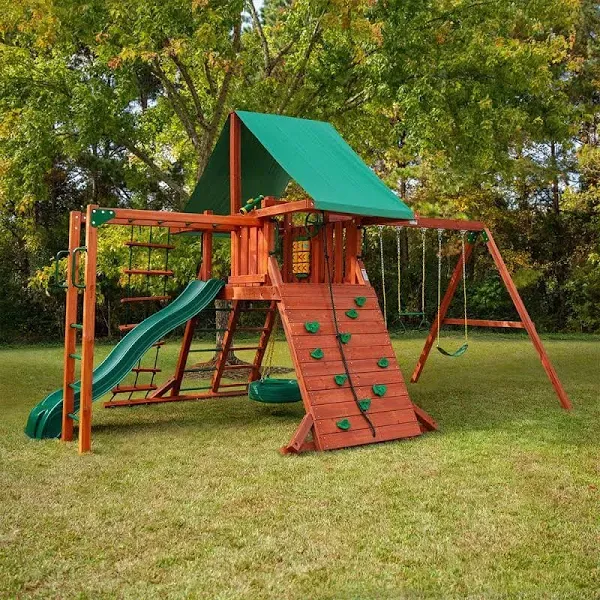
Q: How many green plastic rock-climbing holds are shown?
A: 10